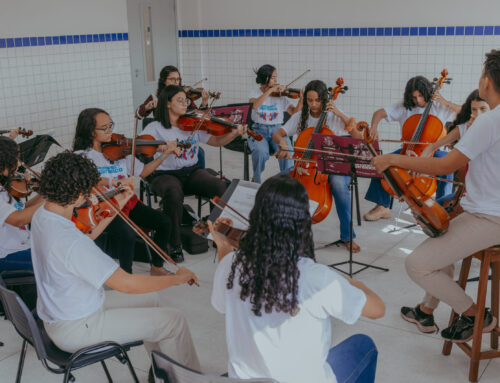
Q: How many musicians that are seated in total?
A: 11